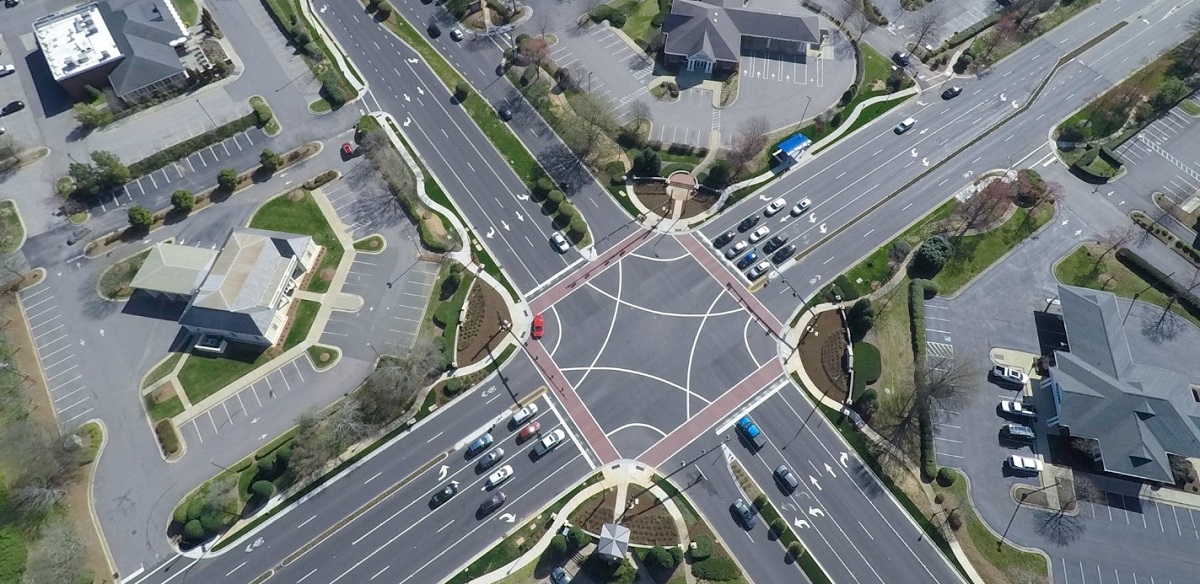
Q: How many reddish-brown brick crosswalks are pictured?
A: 4